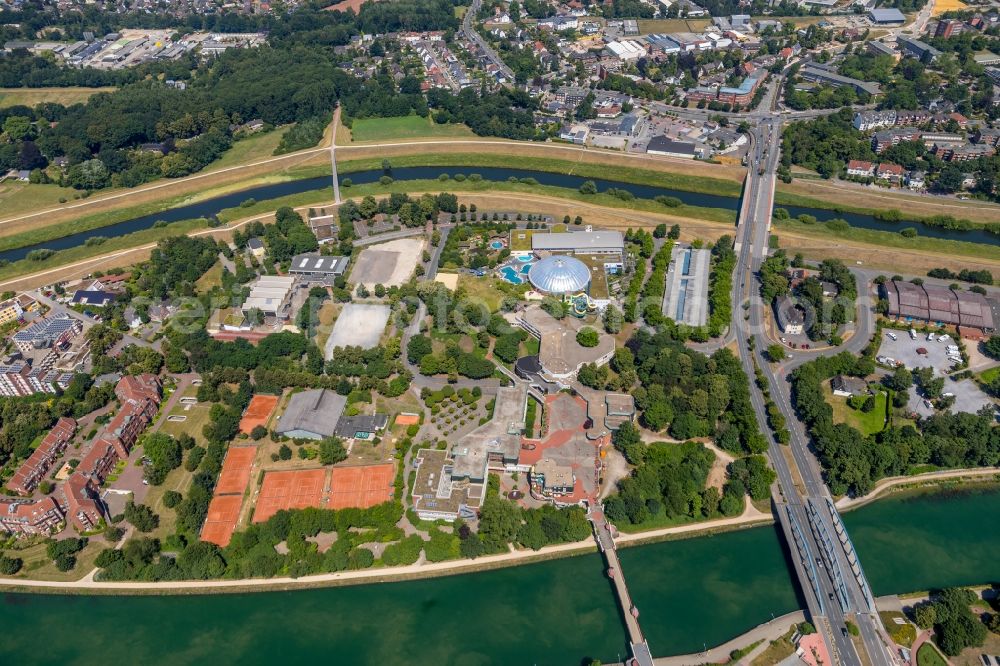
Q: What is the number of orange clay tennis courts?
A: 7